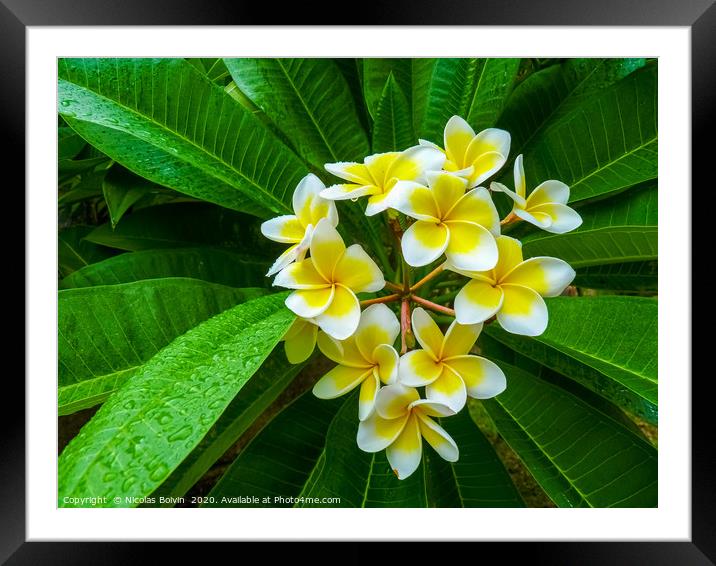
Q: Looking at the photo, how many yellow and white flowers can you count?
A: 11